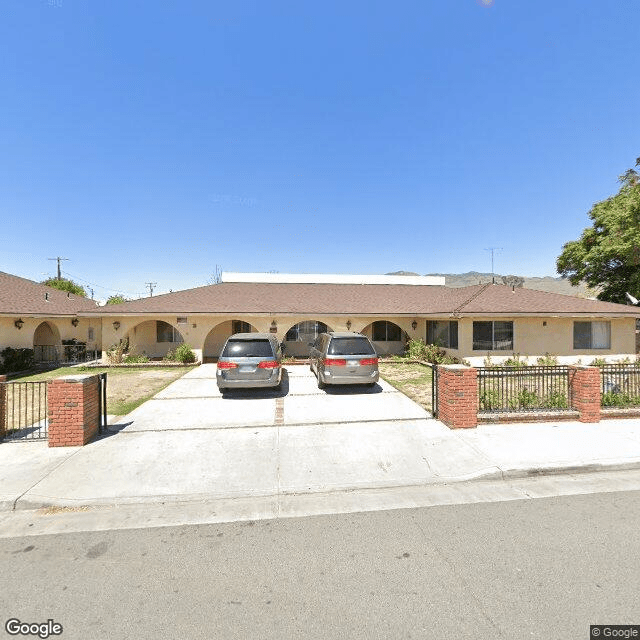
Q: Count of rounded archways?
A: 5